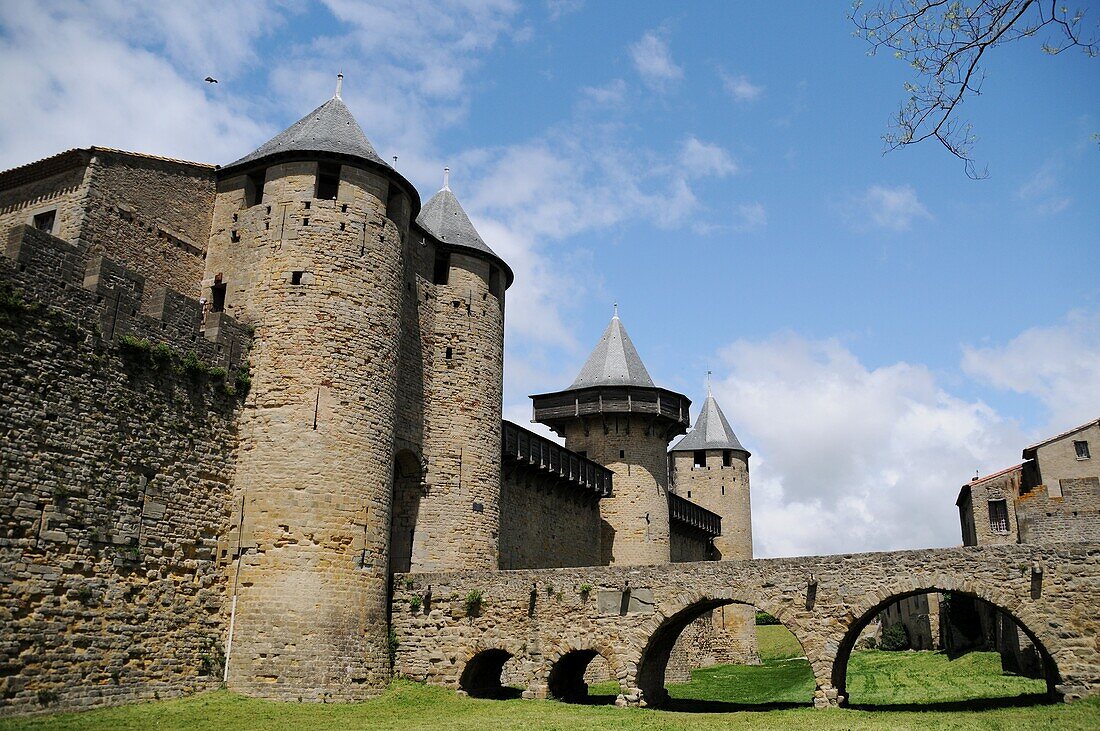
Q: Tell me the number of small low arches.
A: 2